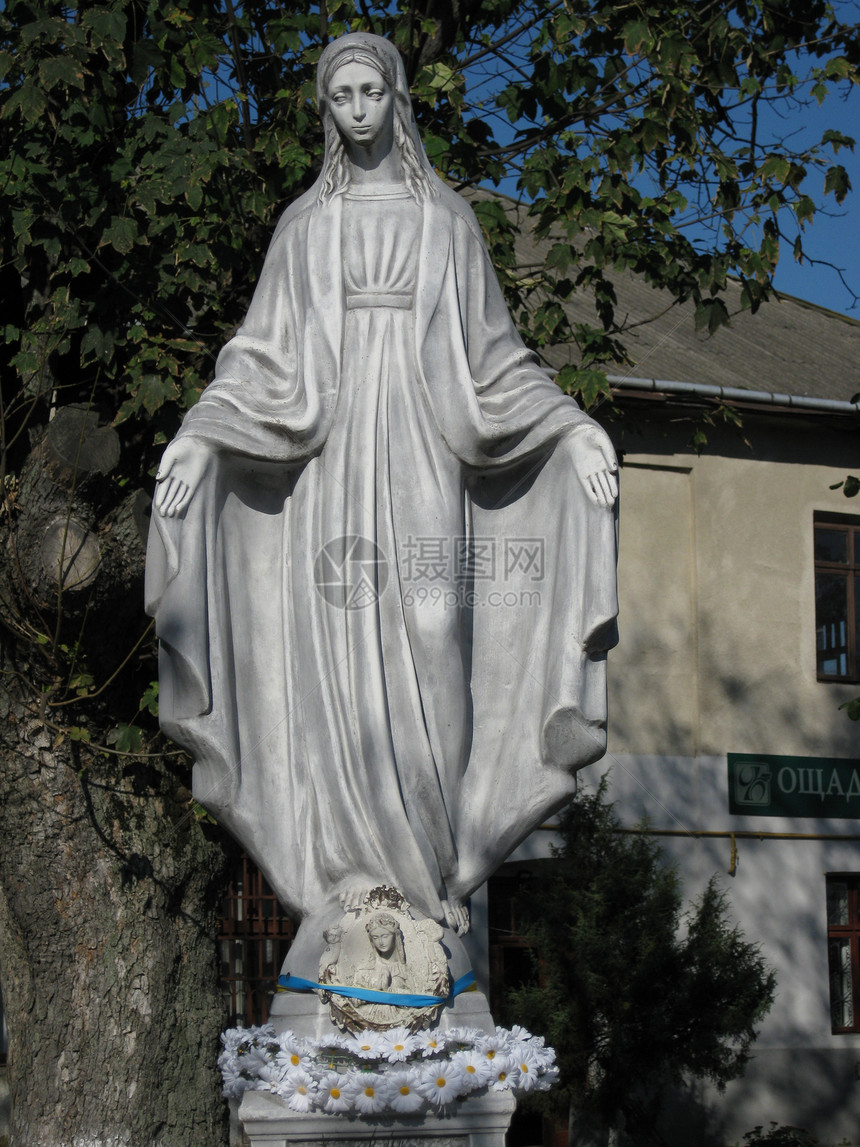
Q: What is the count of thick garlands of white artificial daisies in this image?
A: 1